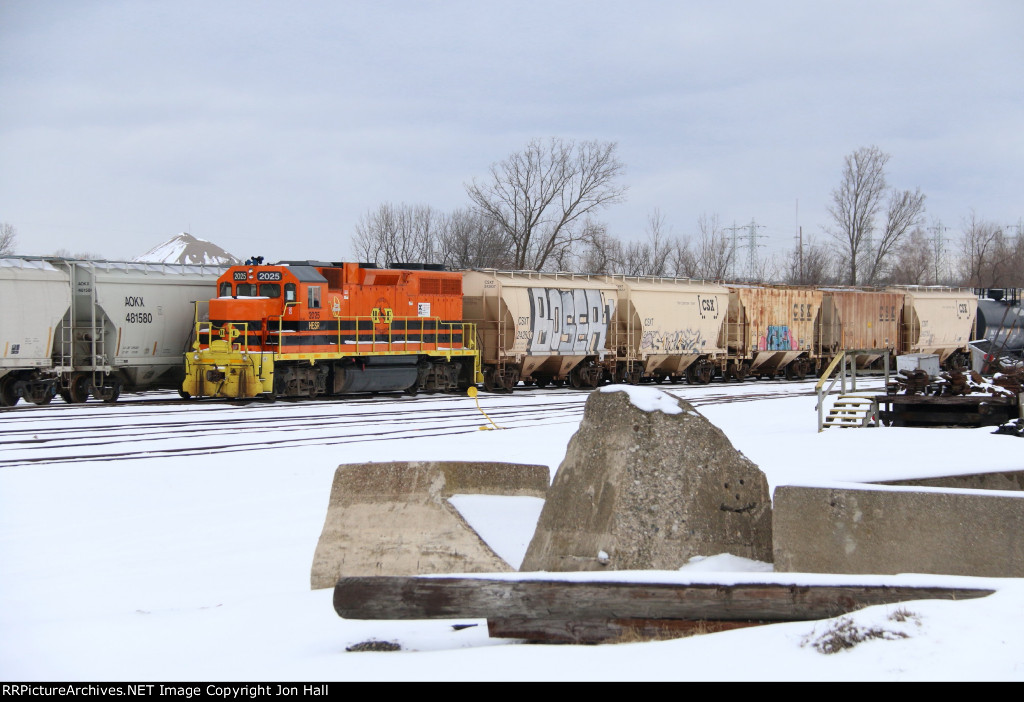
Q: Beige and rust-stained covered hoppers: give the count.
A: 5